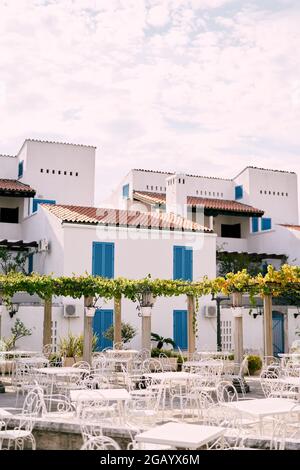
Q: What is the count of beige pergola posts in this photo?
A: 7